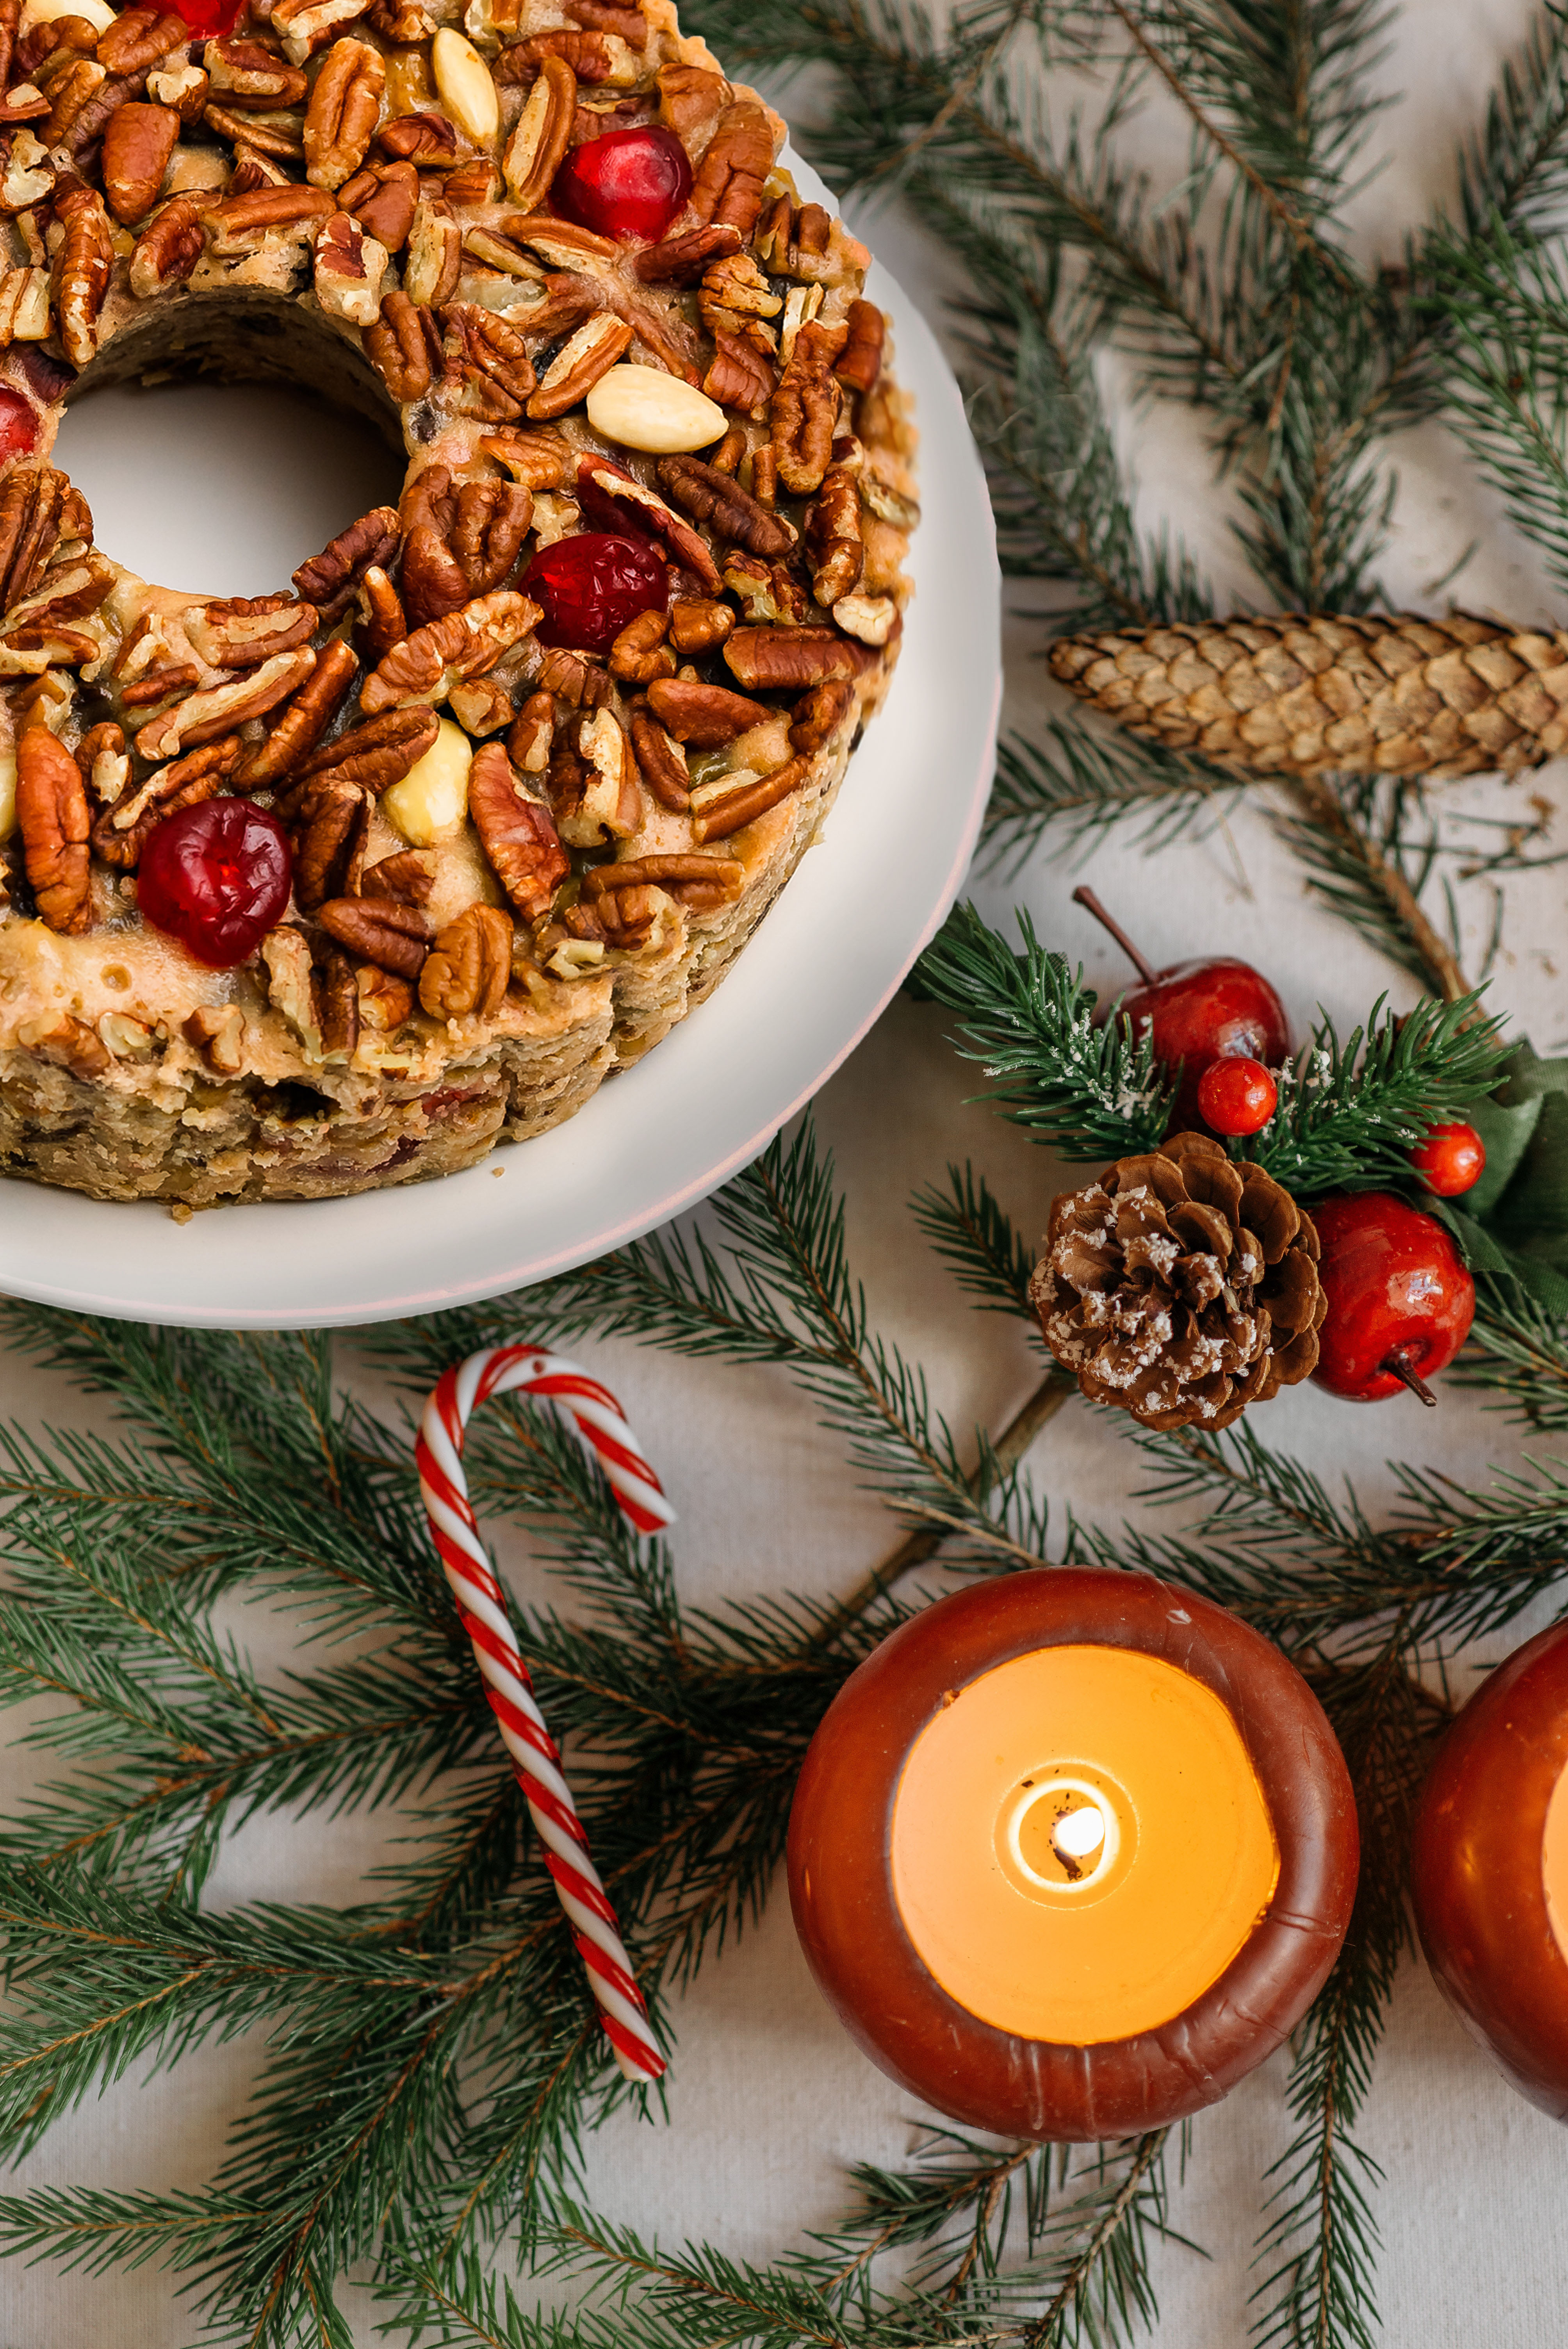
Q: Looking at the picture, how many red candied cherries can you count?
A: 5